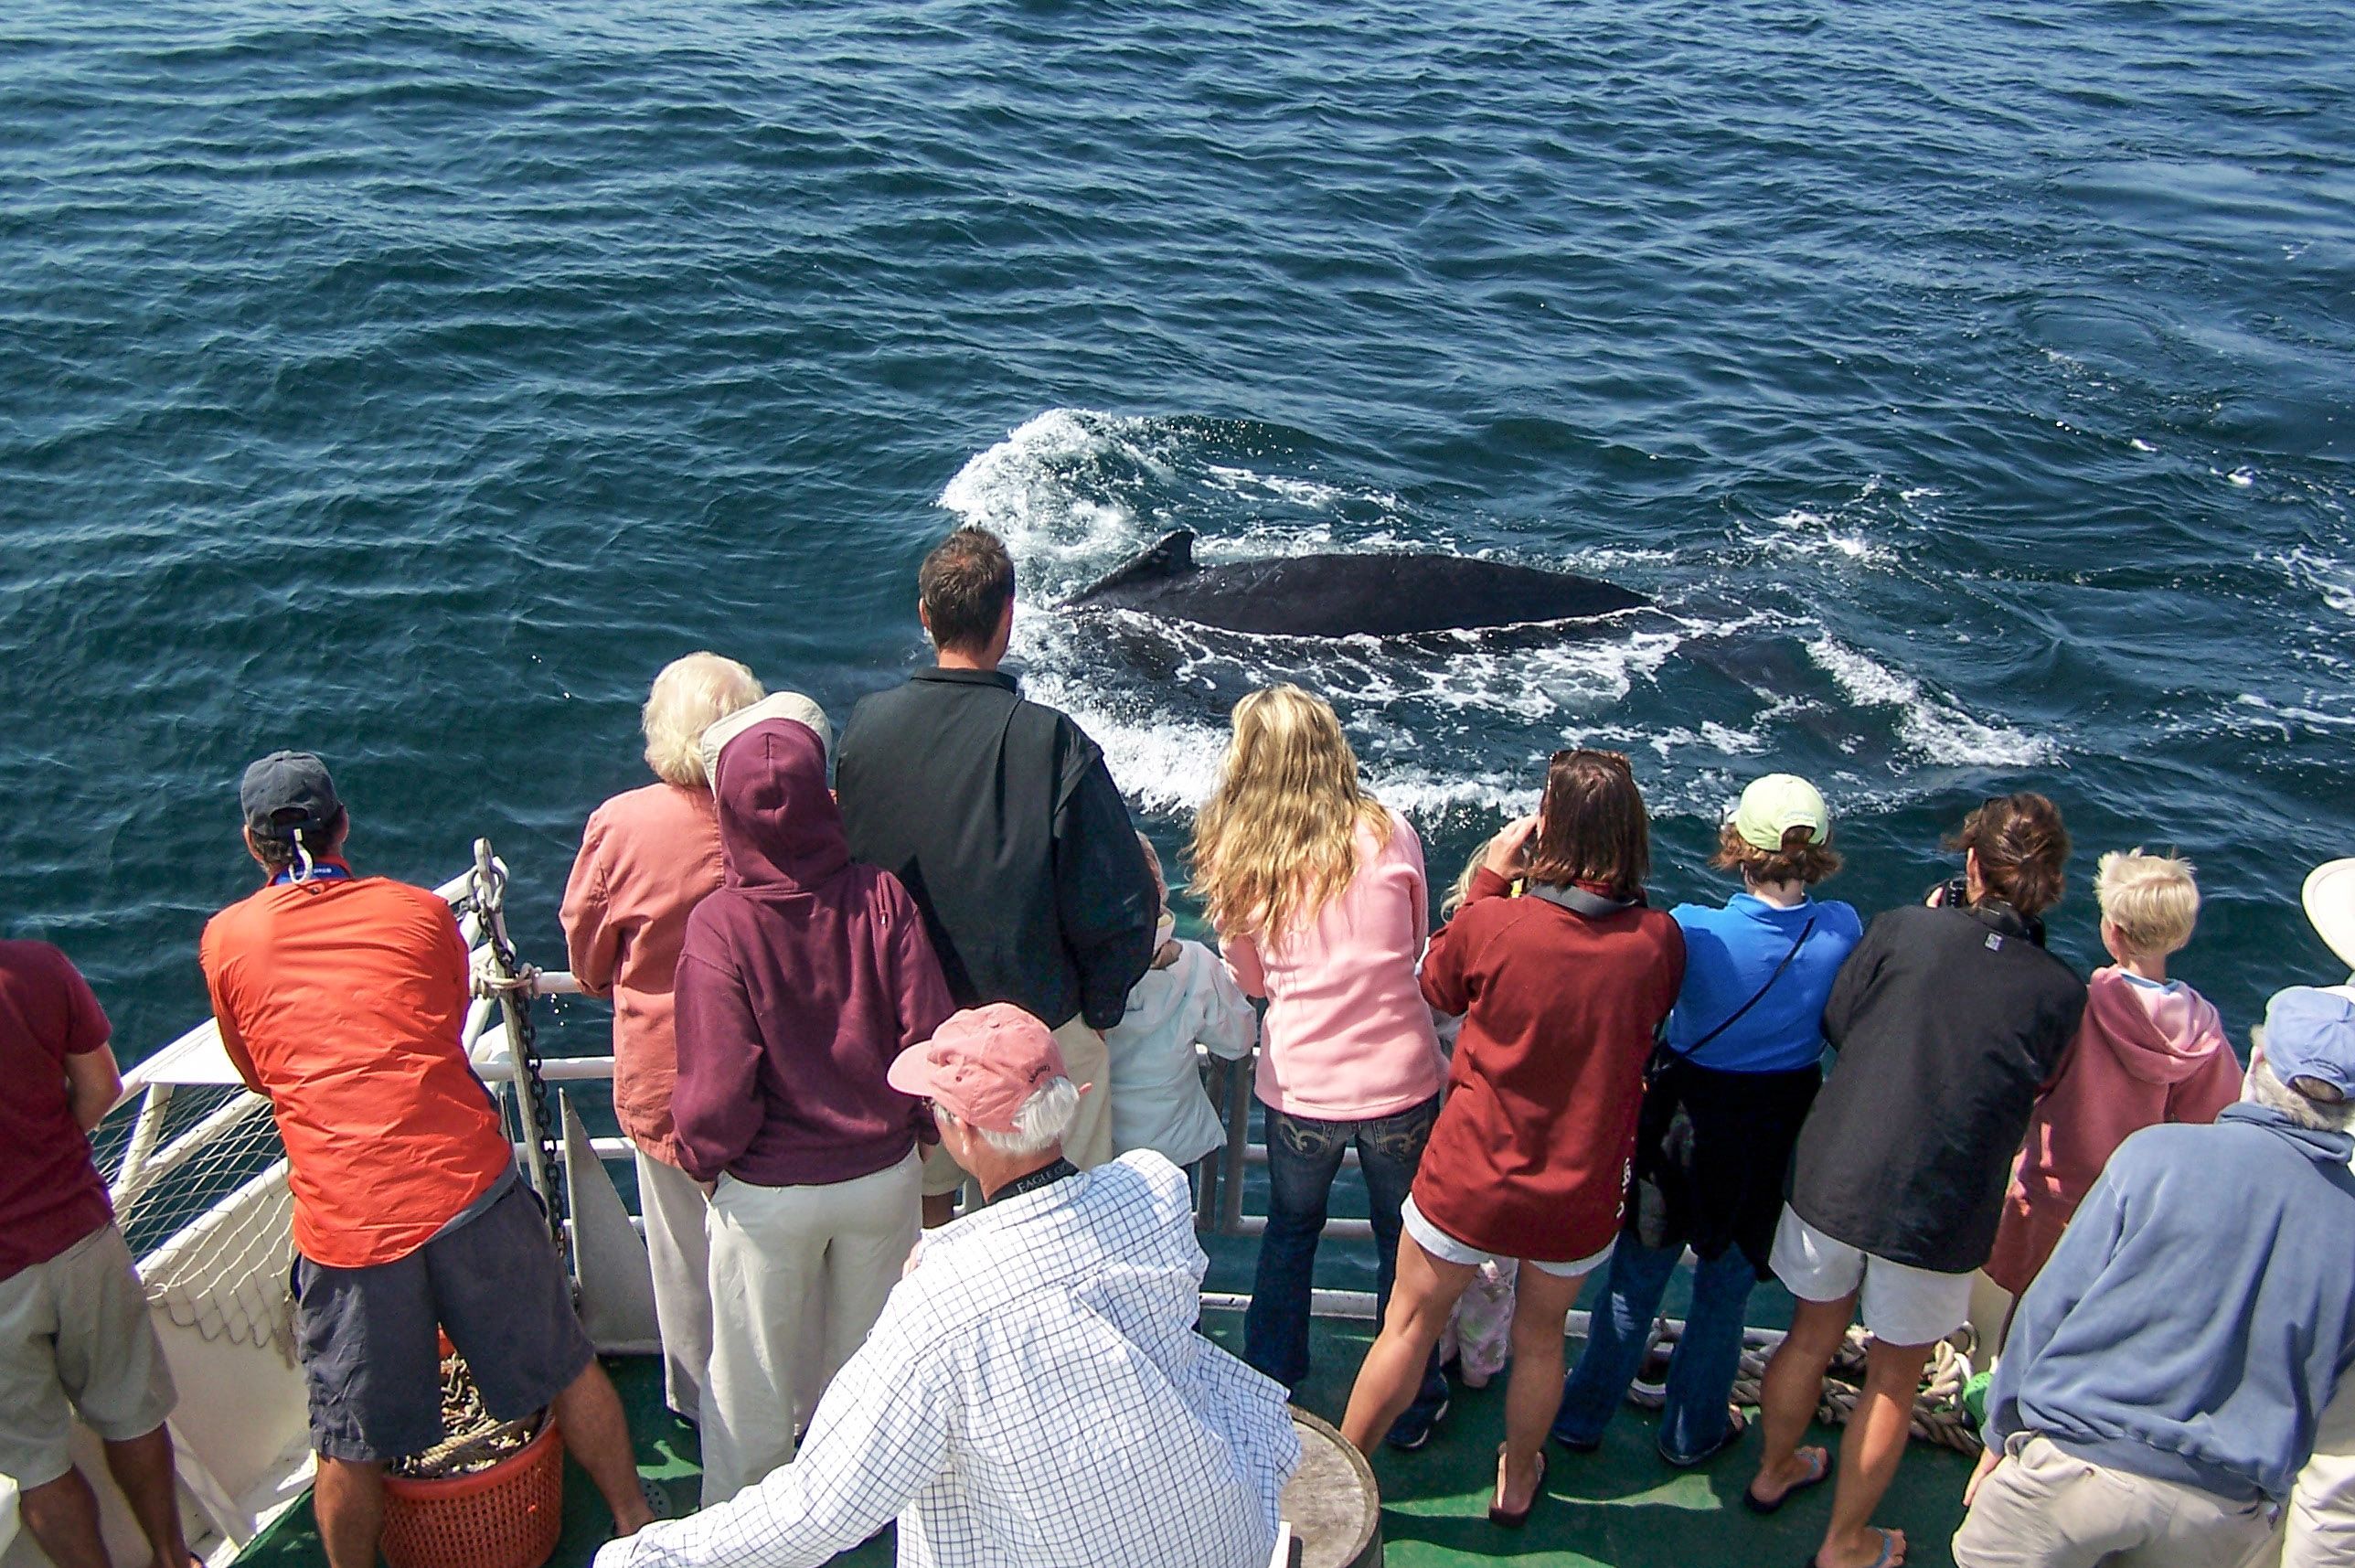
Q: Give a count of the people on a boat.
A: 15